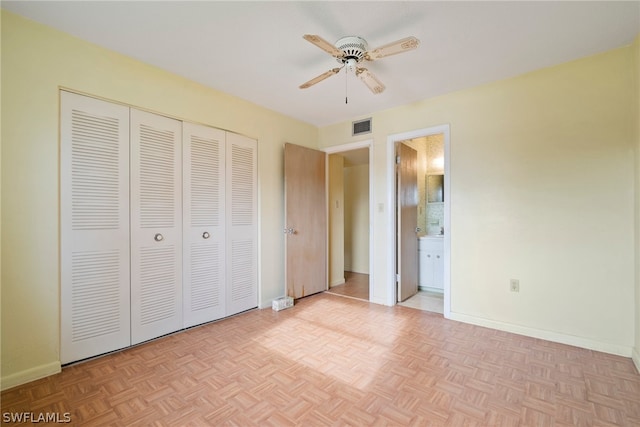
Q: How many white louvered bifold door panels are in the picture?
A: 4